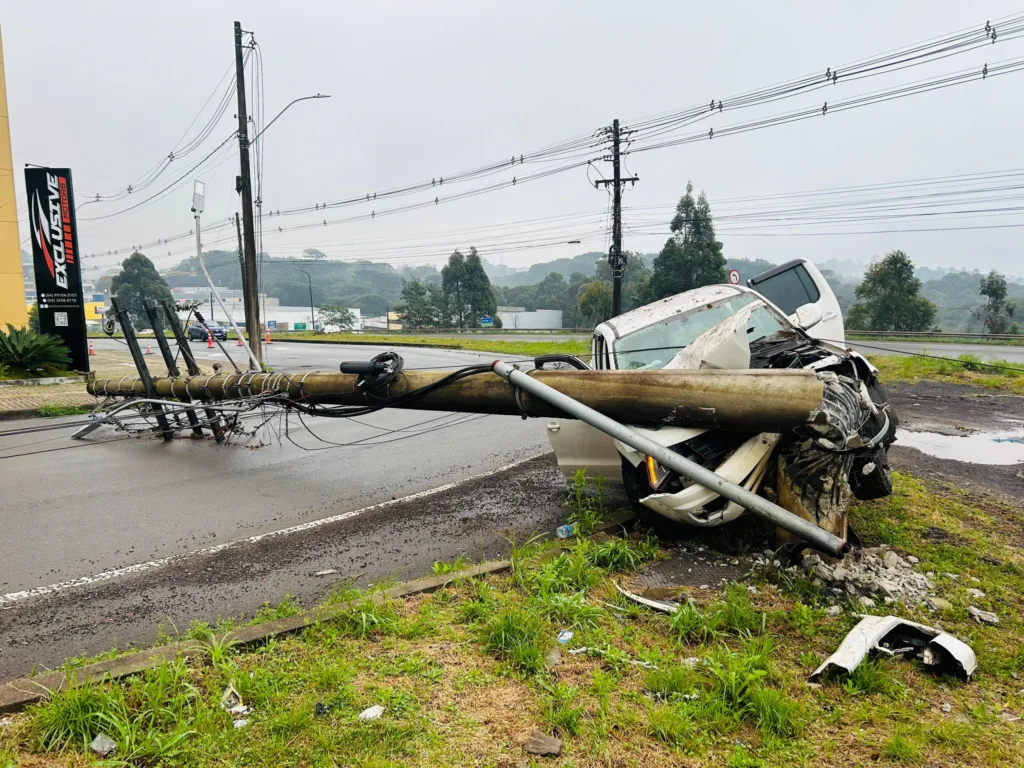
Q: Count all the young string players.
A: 0